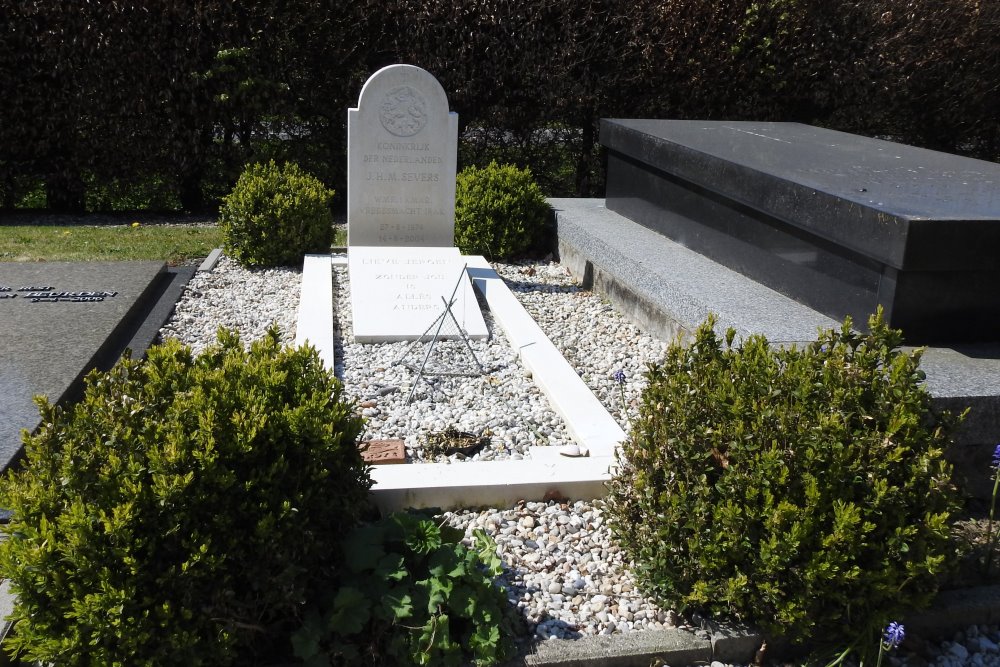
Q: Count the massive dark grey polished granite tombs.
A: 1